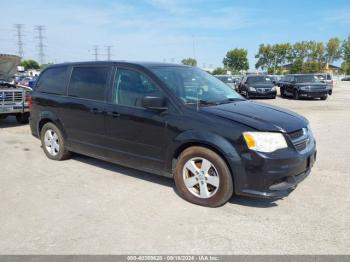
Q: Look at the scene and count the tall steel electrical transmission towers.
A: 4